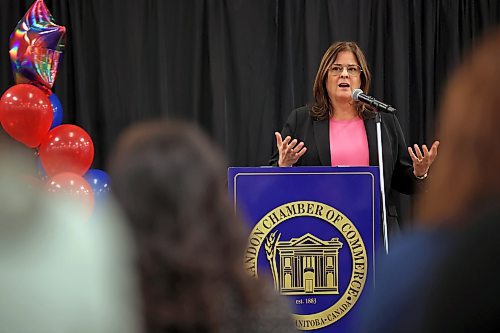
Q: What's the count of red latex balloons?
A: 3